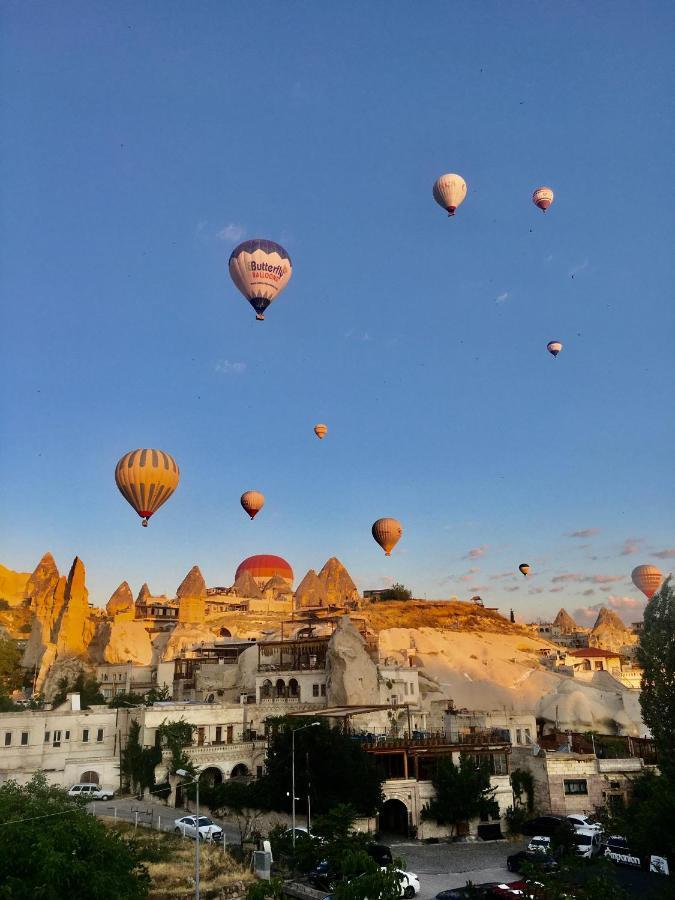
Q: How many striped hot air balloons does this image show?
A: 1